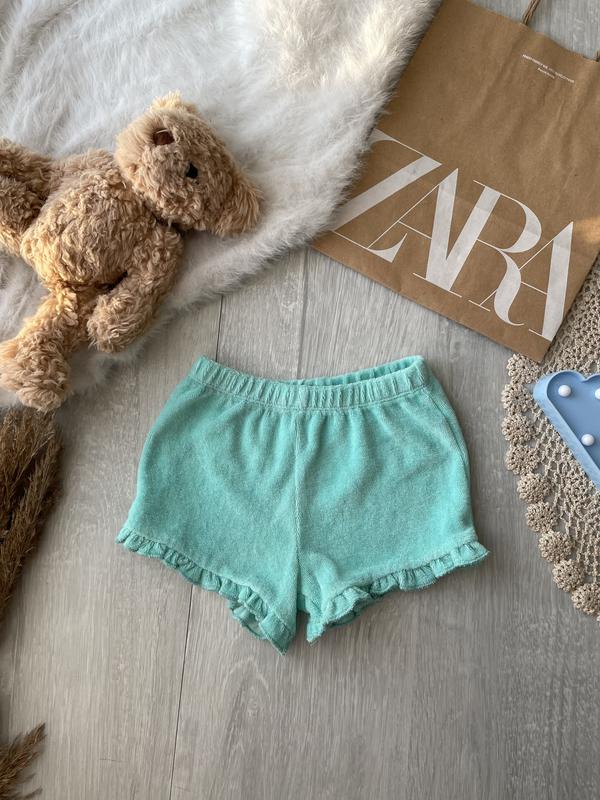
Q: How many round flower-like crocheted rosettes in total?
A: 9